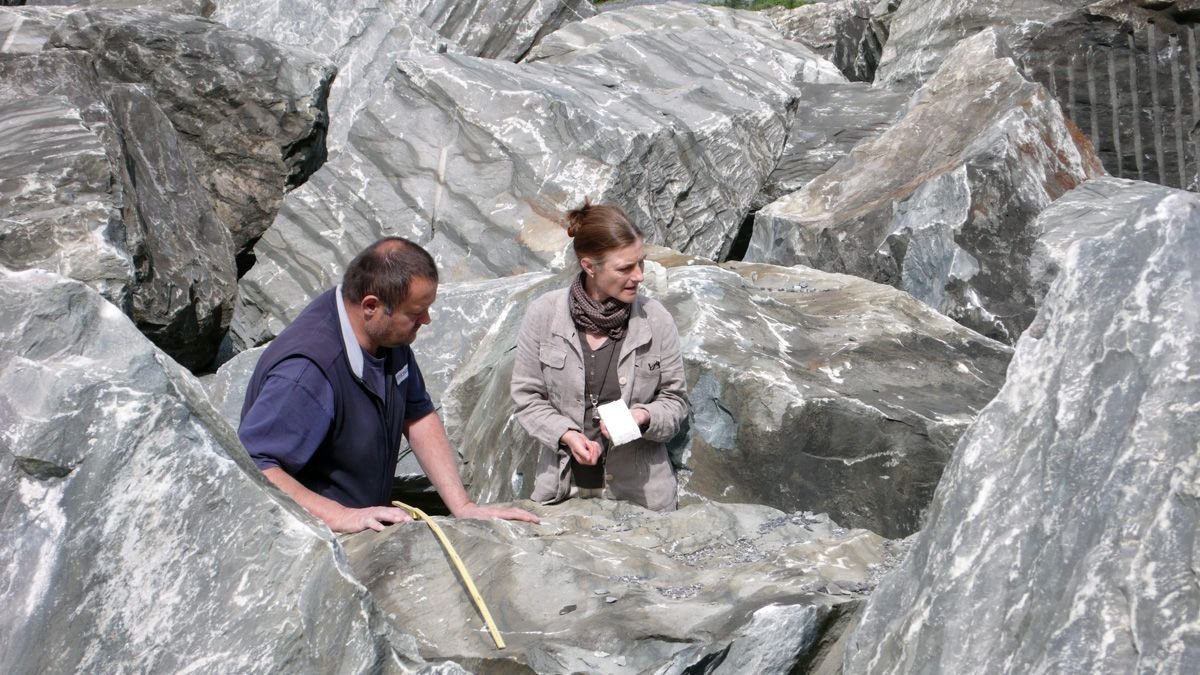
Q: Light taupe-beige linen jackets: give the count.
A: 1